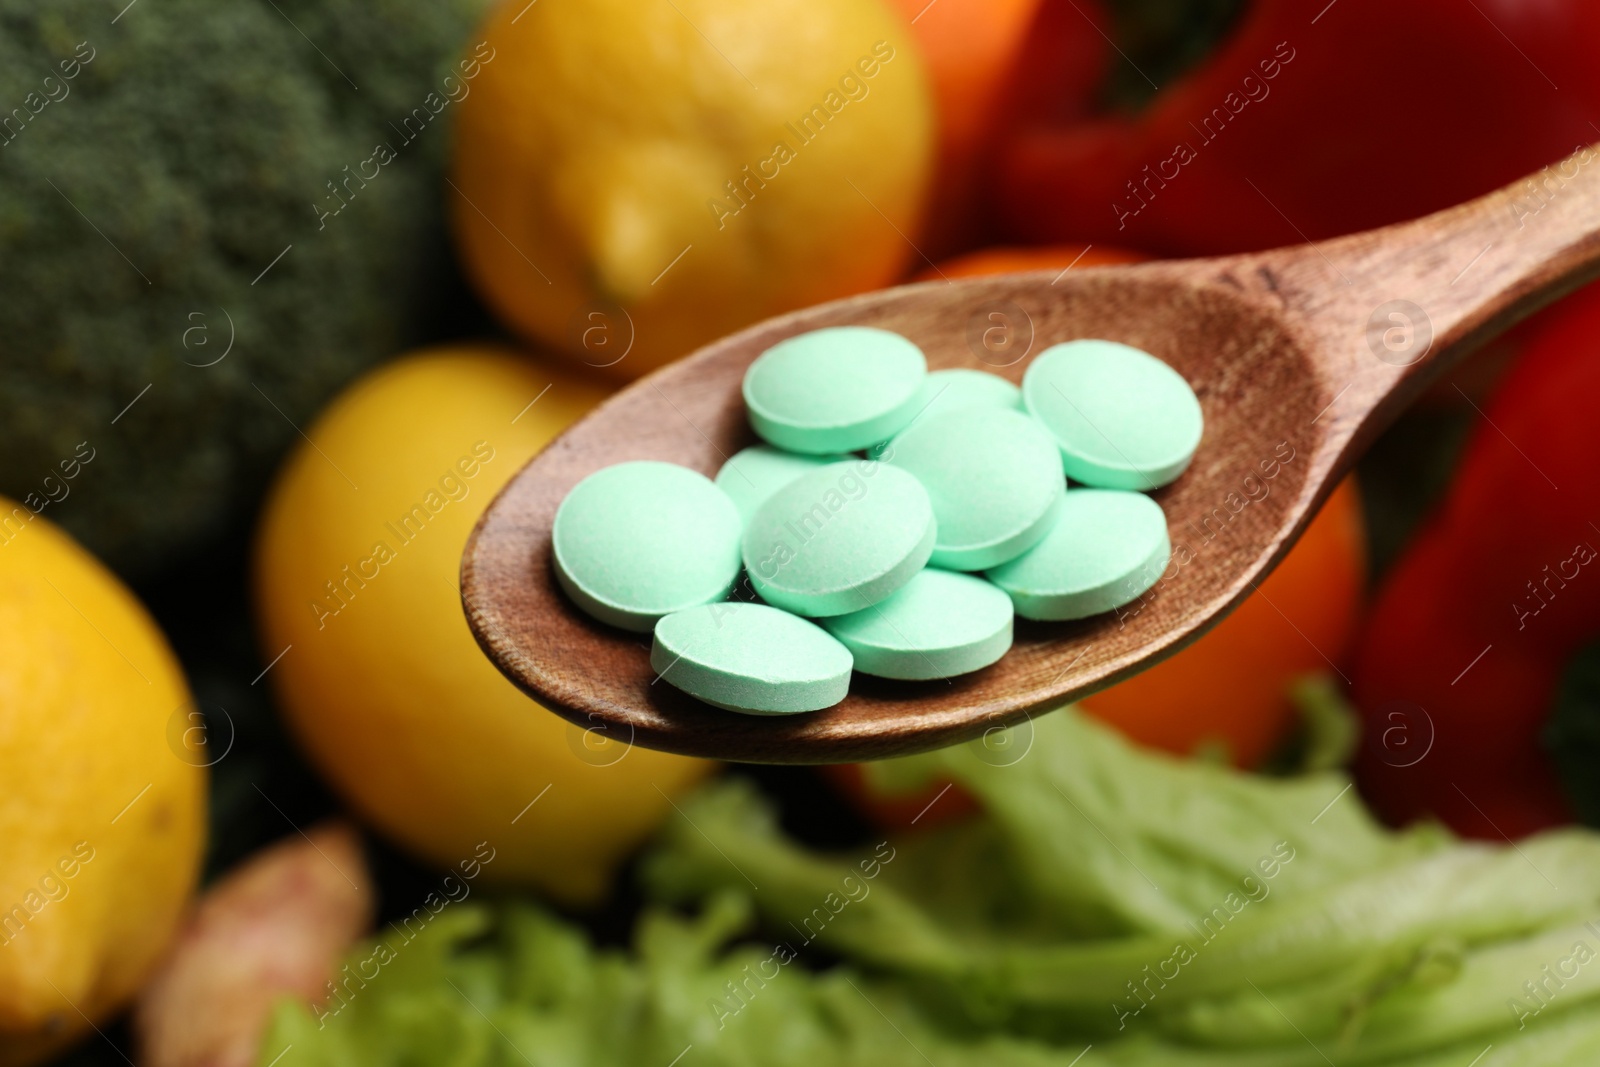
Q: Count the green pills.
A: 10